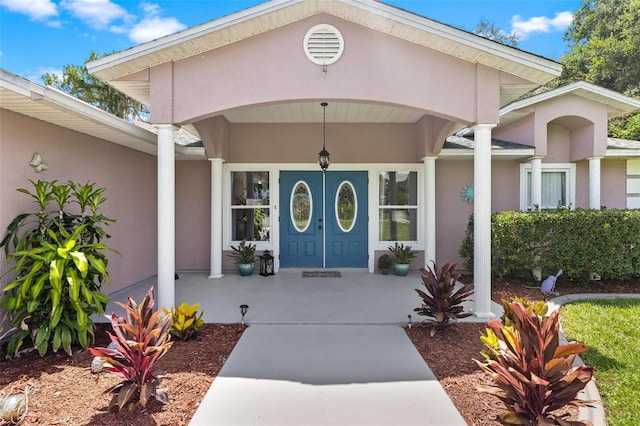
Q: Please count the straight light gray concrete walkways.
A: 1